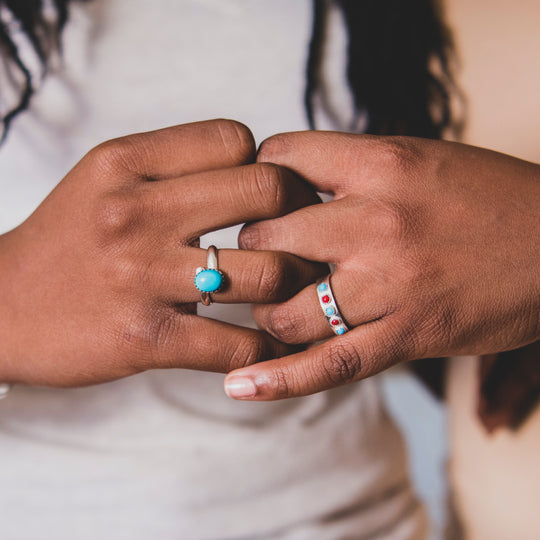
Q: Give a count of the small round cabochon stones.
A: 5